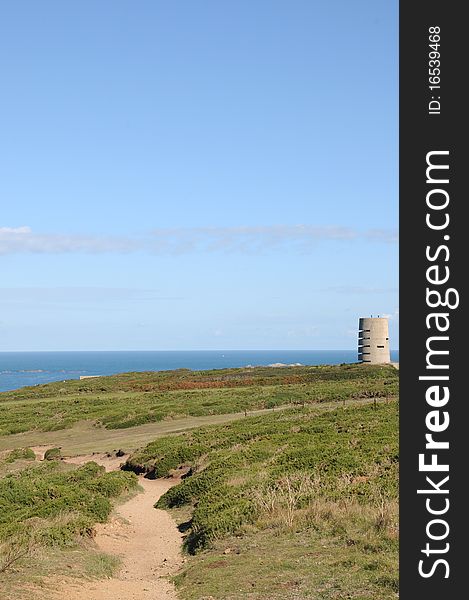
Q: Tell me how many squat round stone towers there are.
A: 1